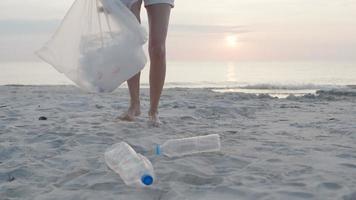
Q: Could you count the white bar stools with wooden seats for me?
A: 0